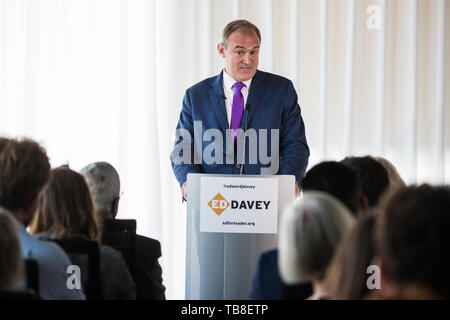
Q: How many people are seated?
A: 10